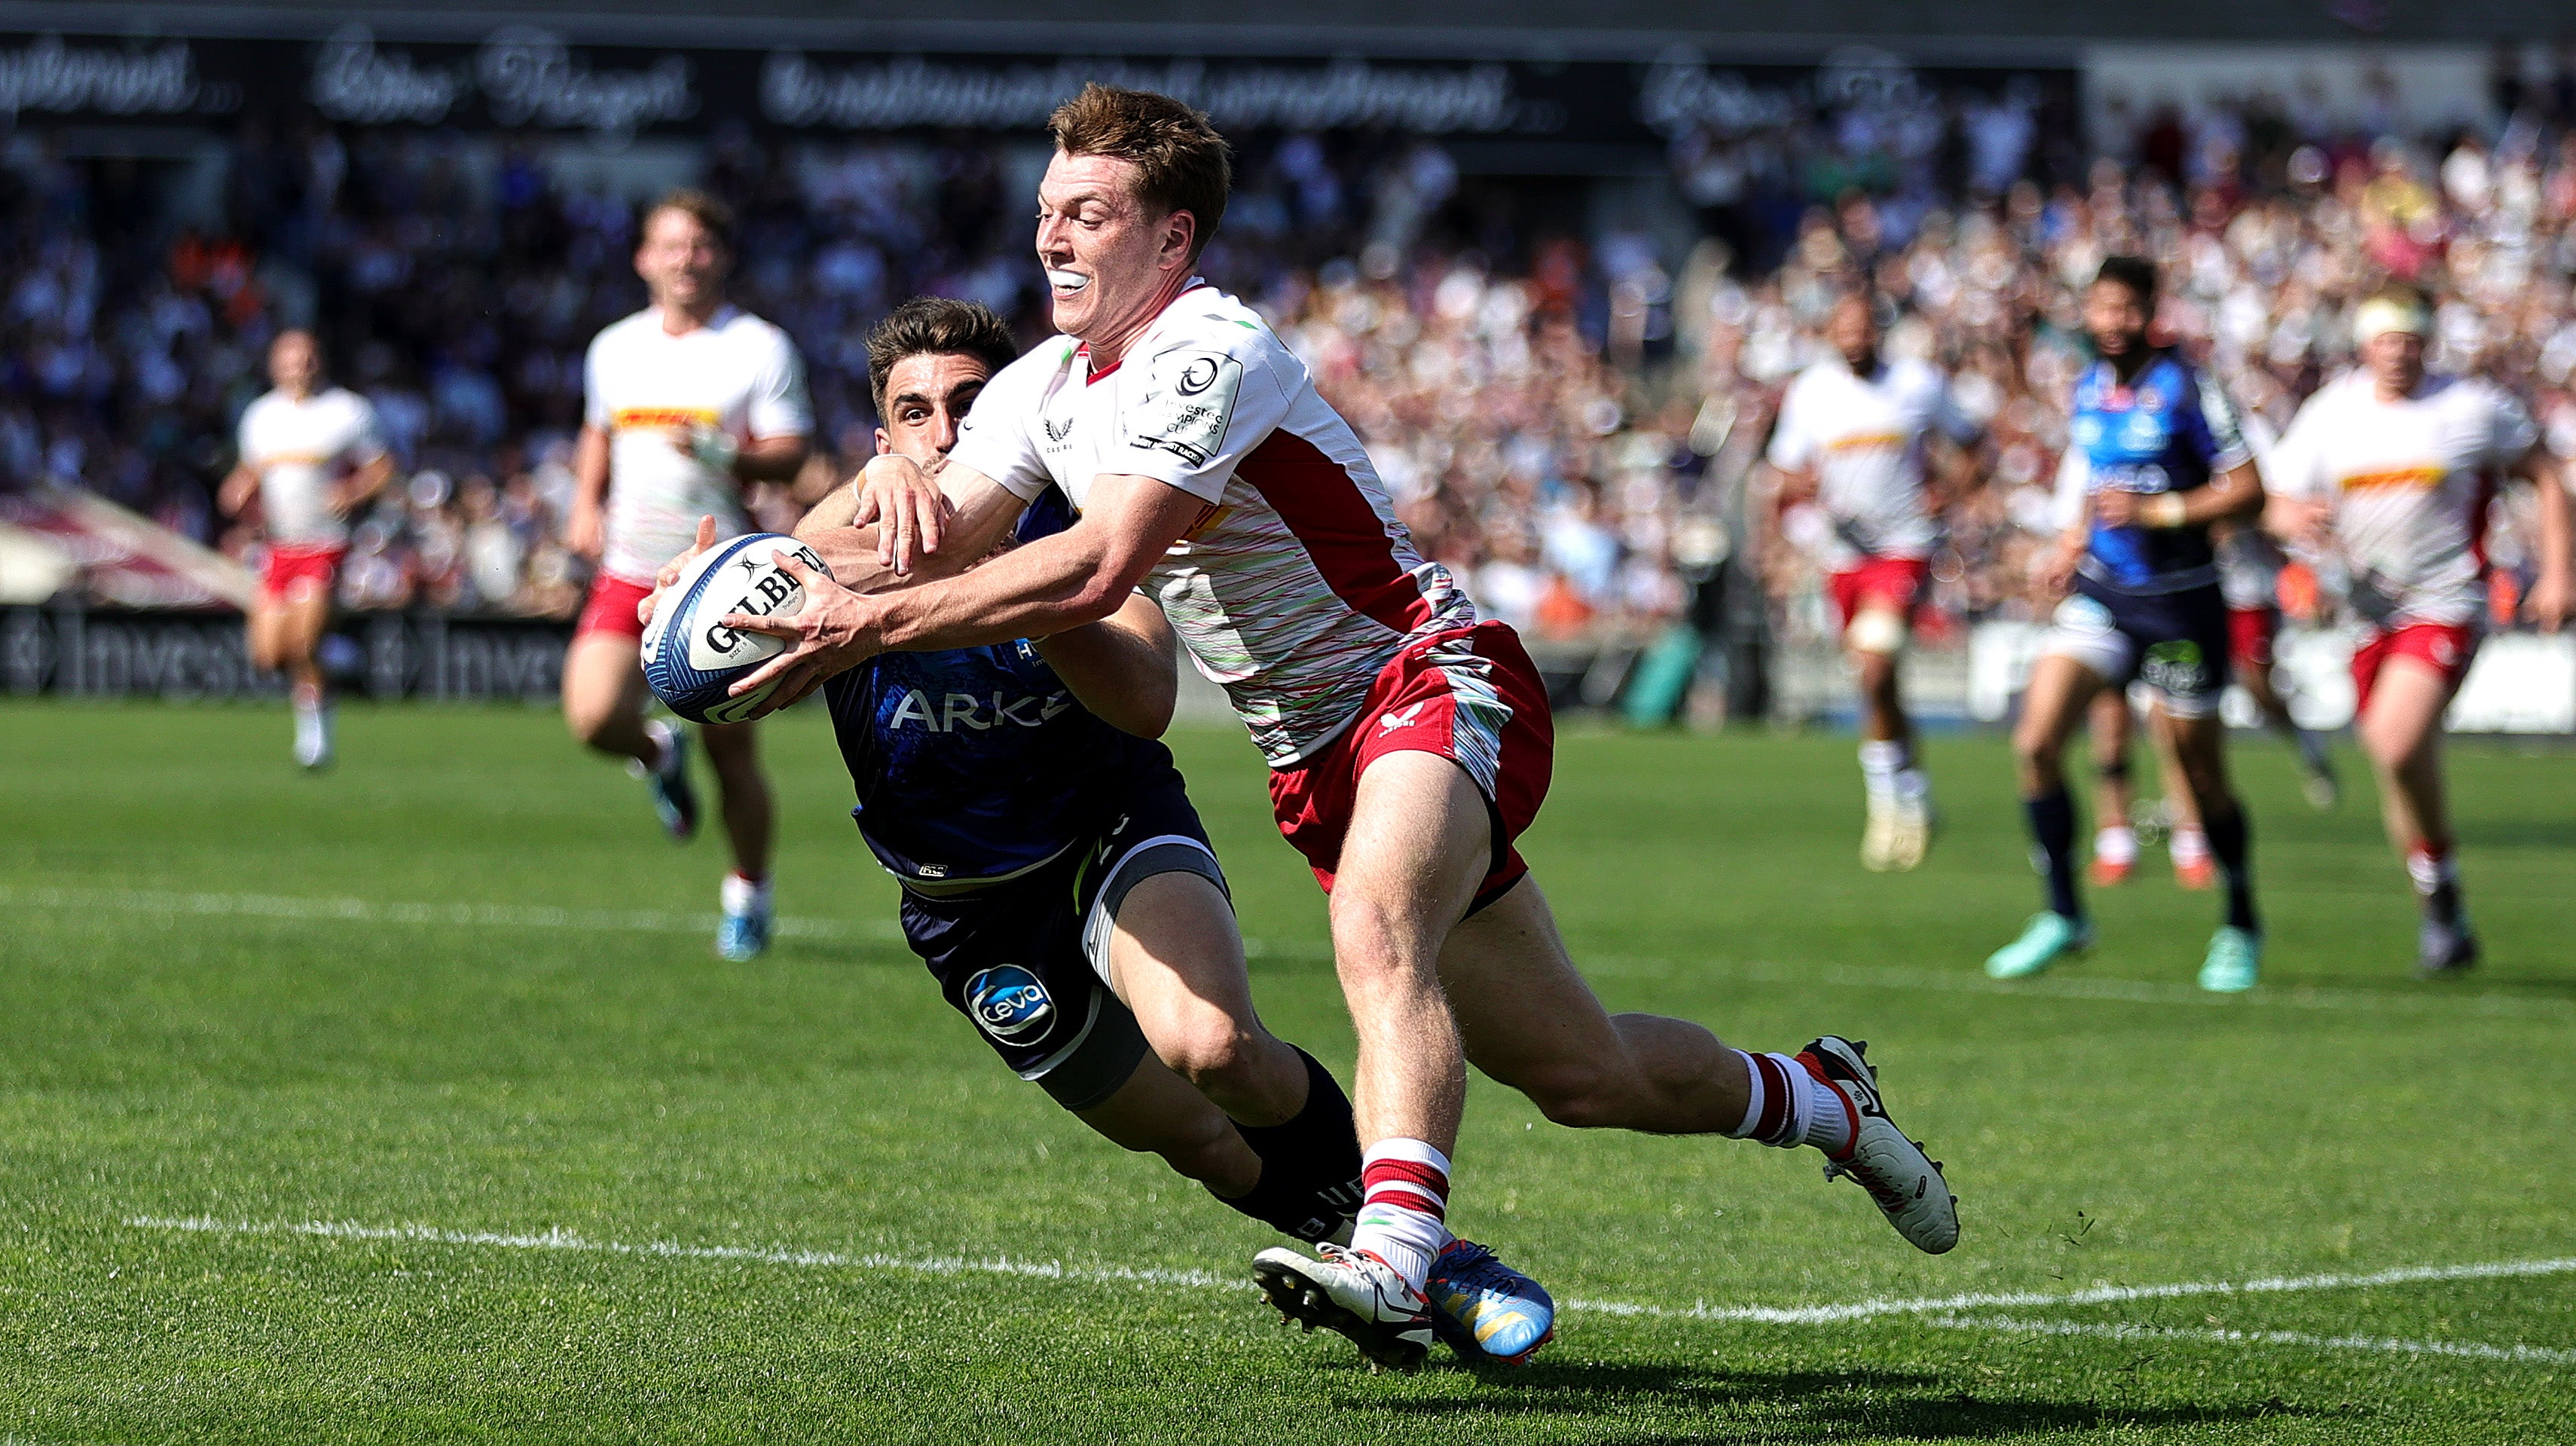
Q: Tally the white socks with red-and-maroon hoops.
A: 2